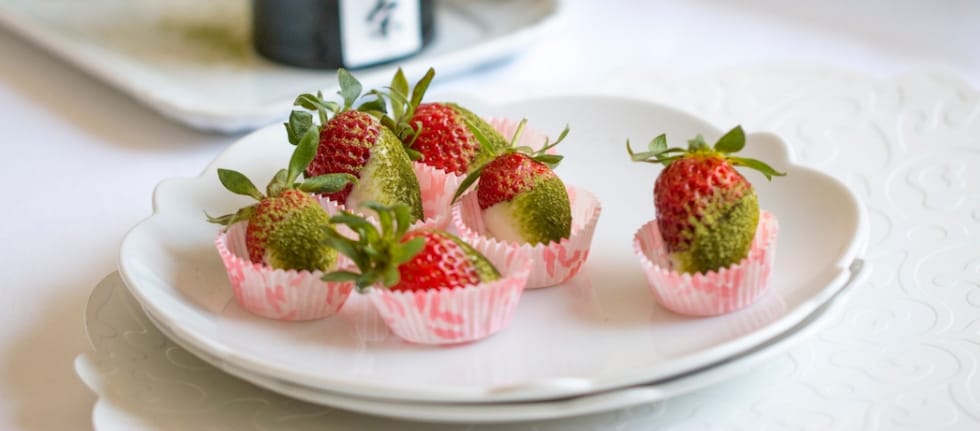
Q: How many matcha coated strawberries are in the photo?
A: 6